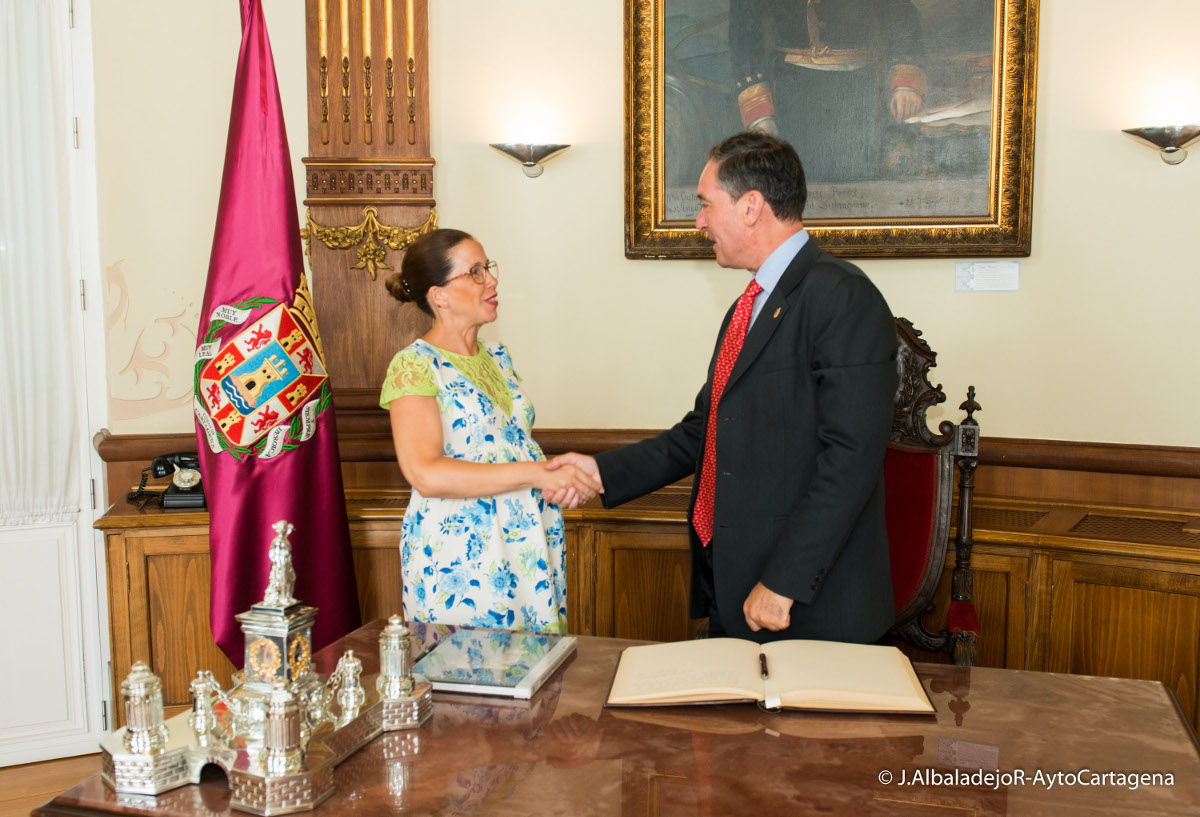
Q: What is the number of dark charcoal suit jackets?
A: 1